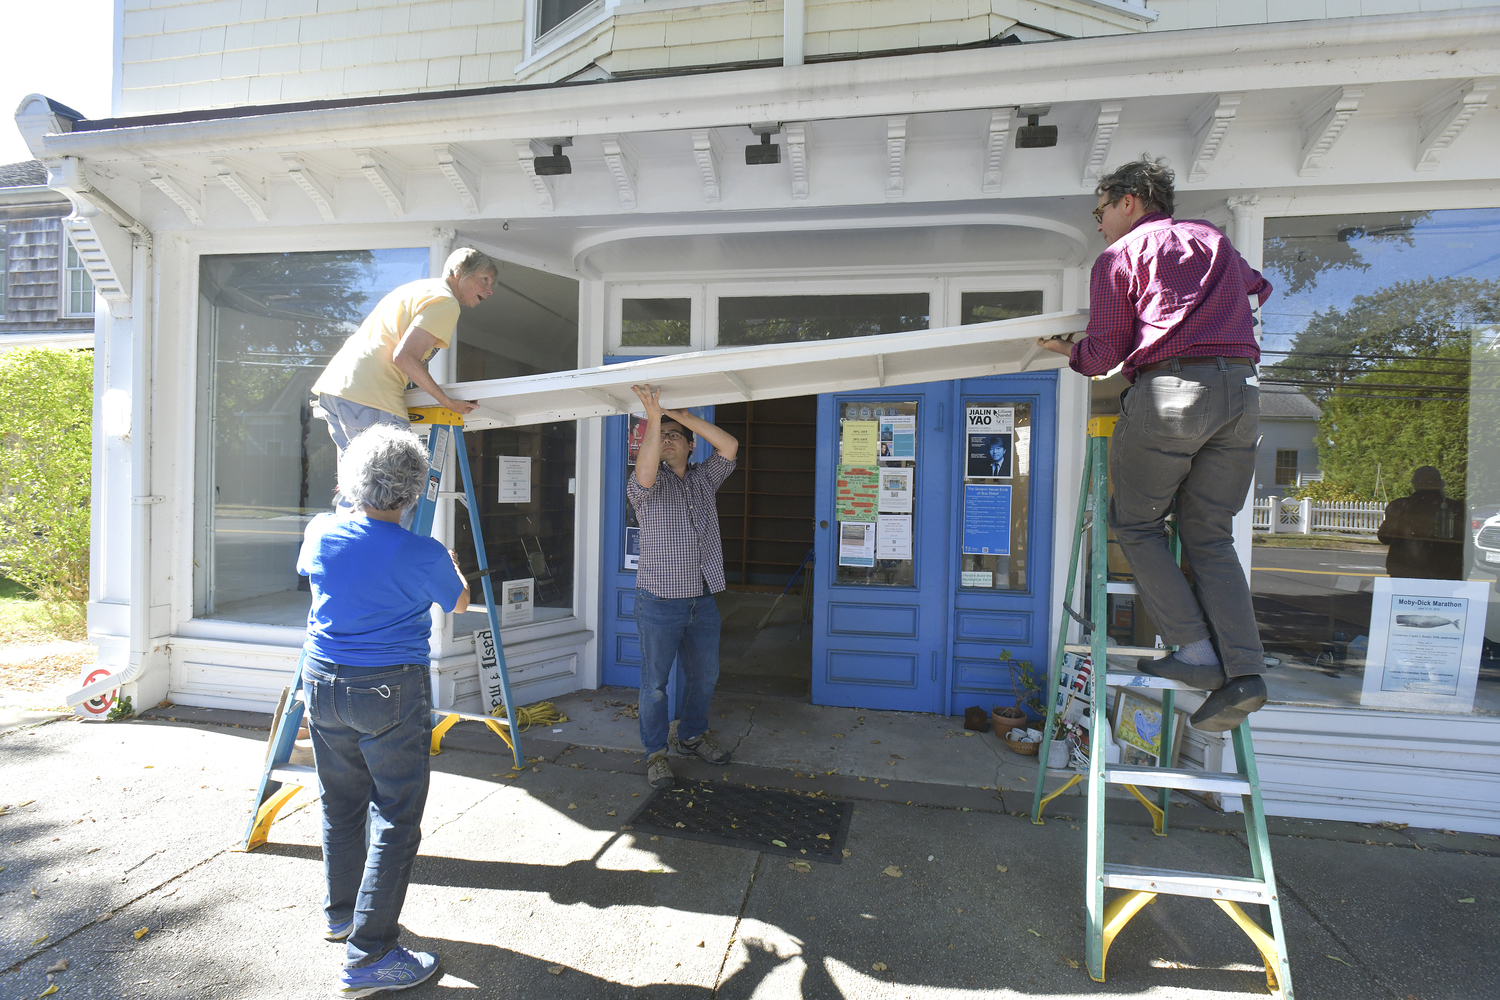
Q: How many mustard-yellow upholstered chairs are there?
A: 0